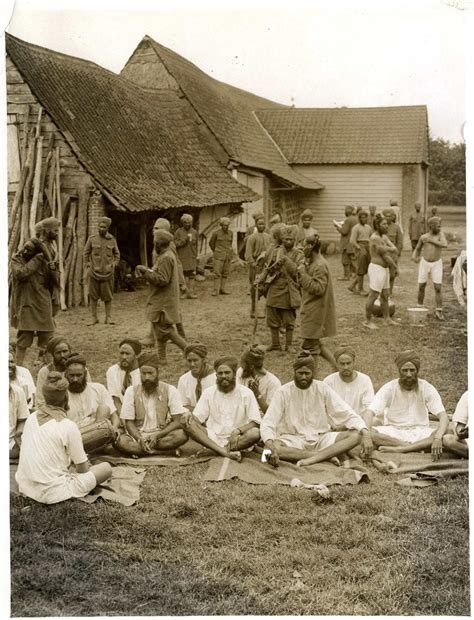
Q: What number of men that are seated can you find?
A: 14